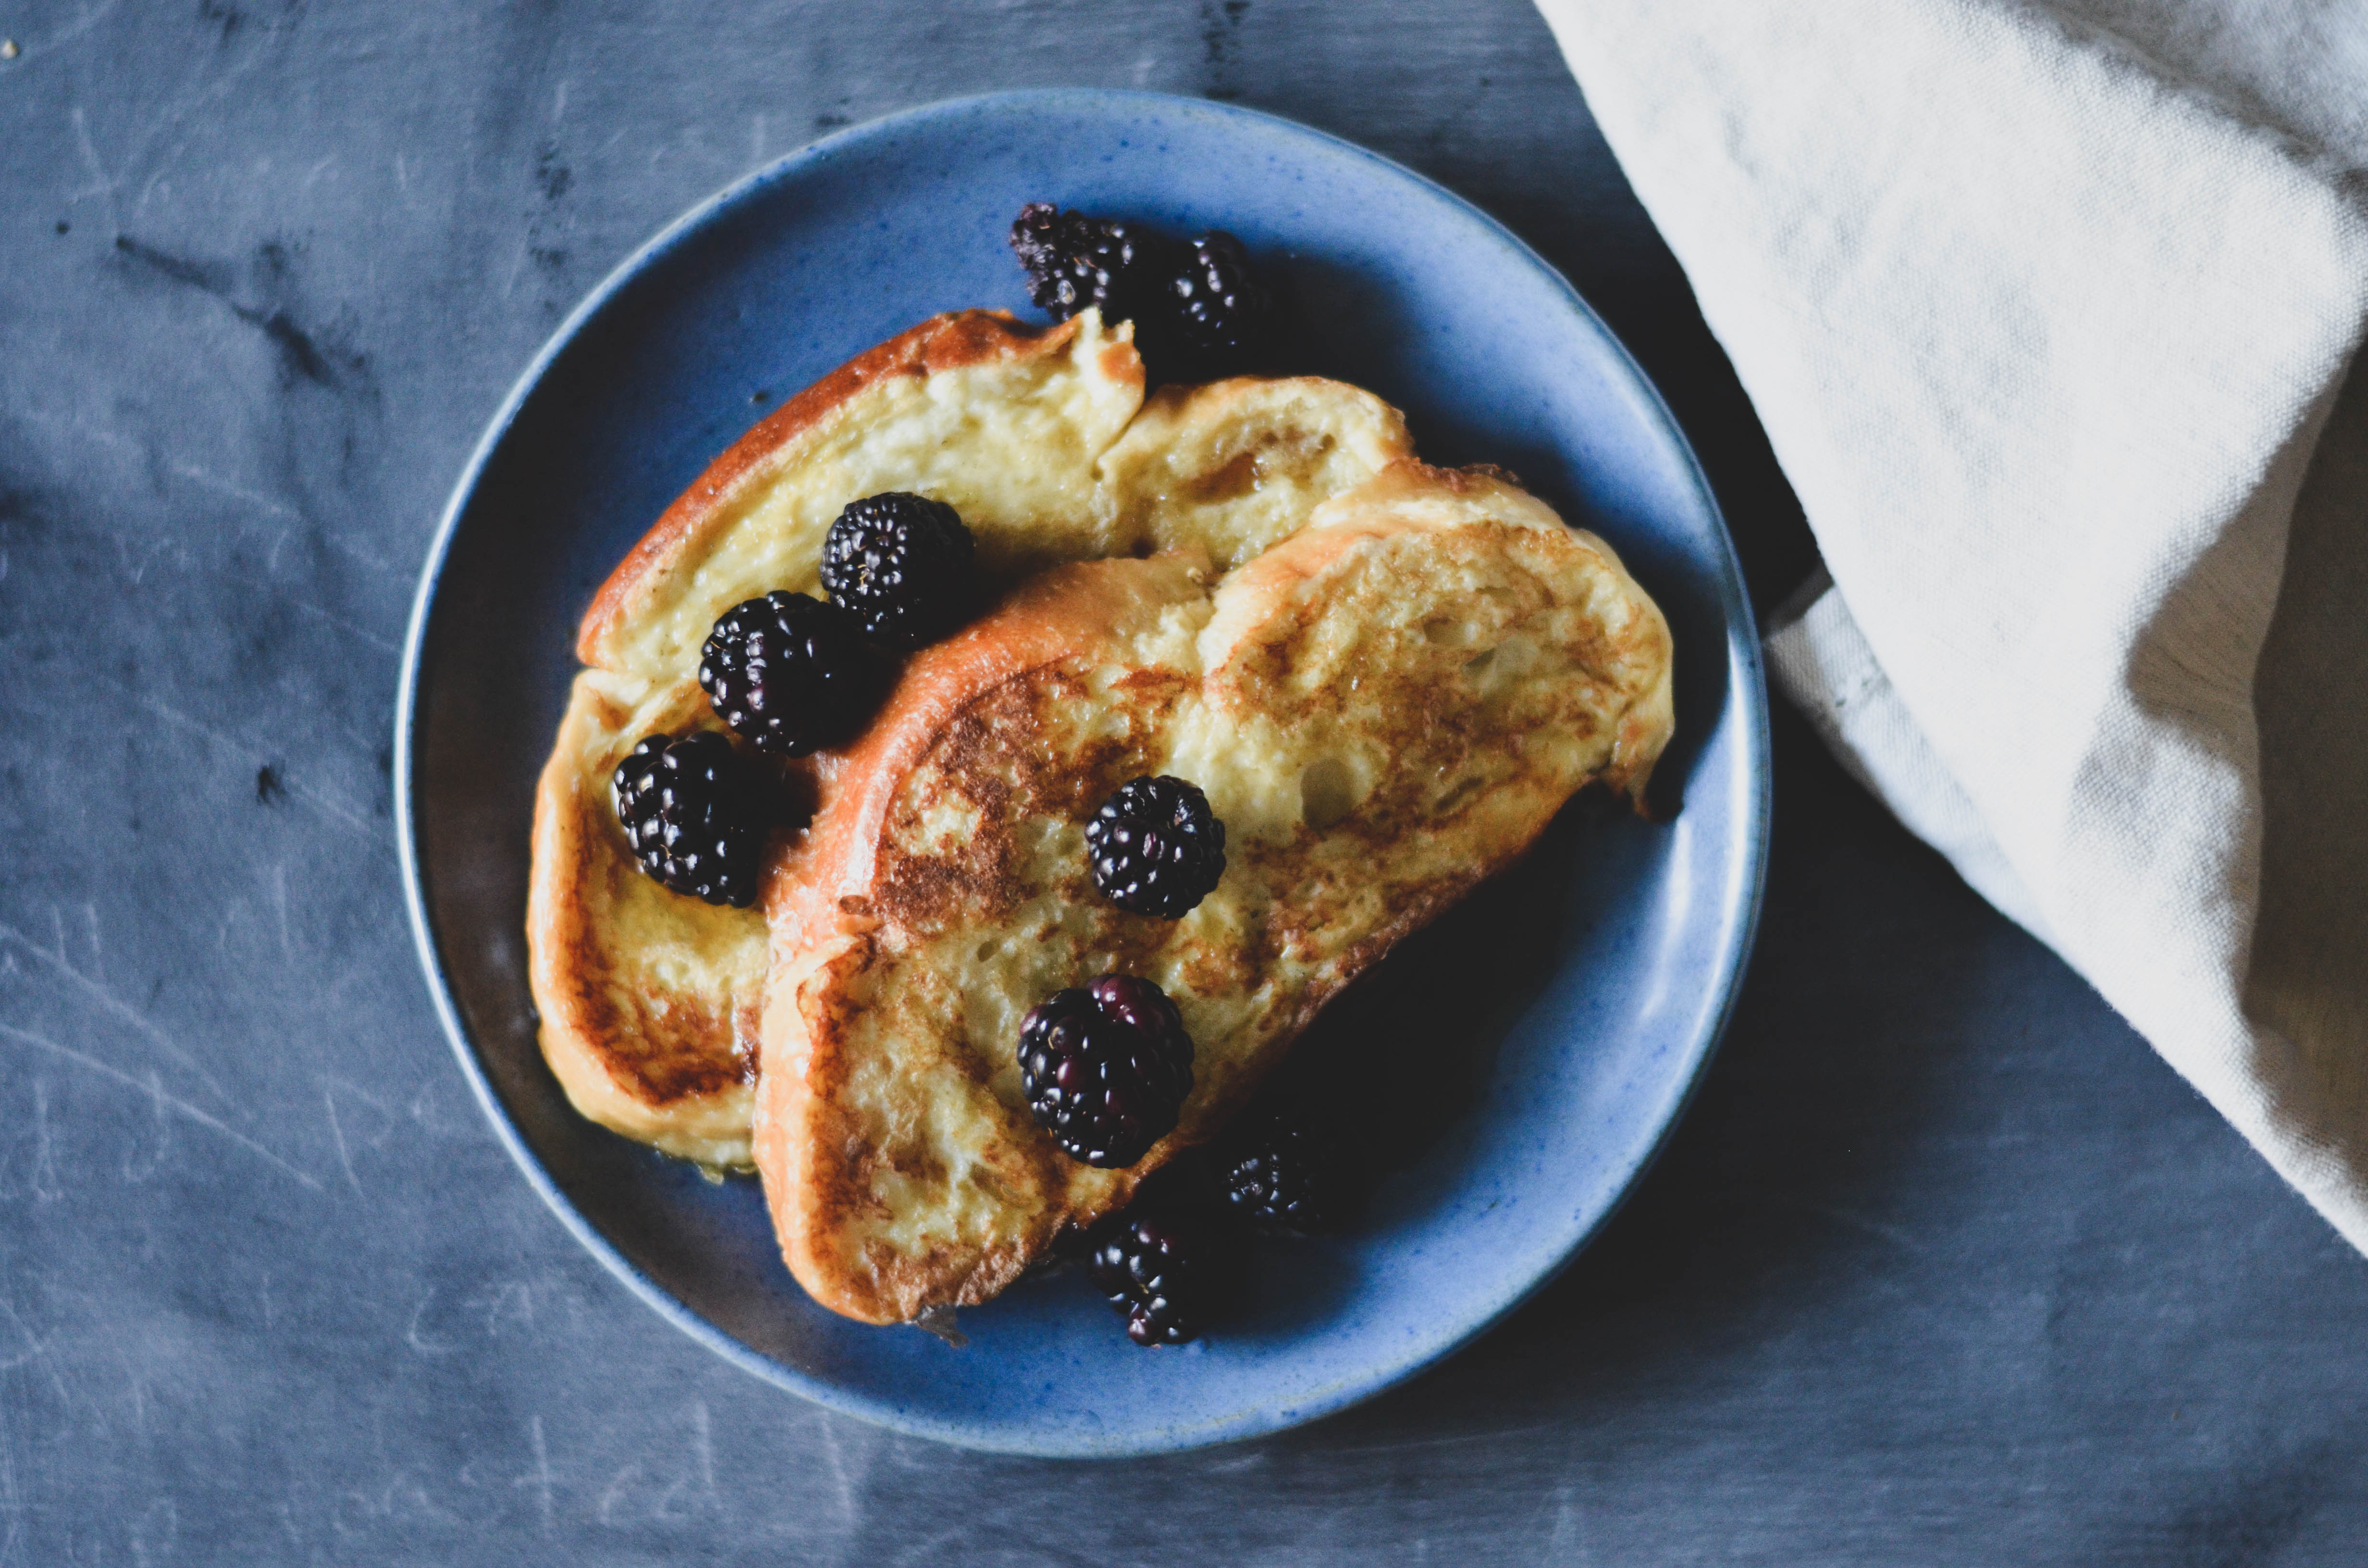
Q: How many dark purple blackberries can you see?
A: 9